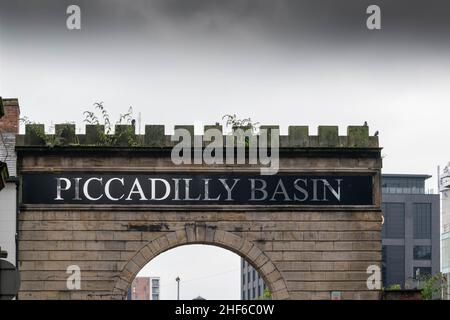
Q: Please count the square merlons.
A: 12